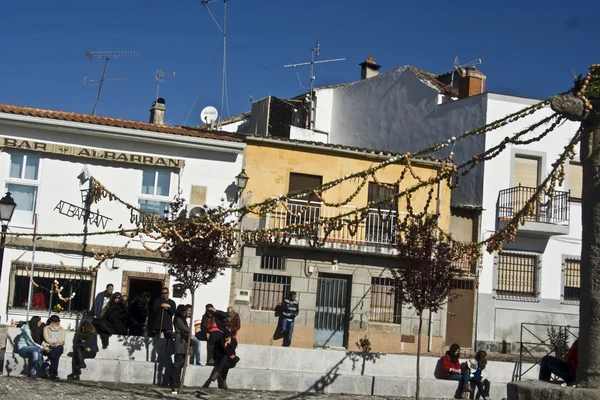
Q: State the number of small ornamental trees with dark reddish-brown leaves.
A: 2